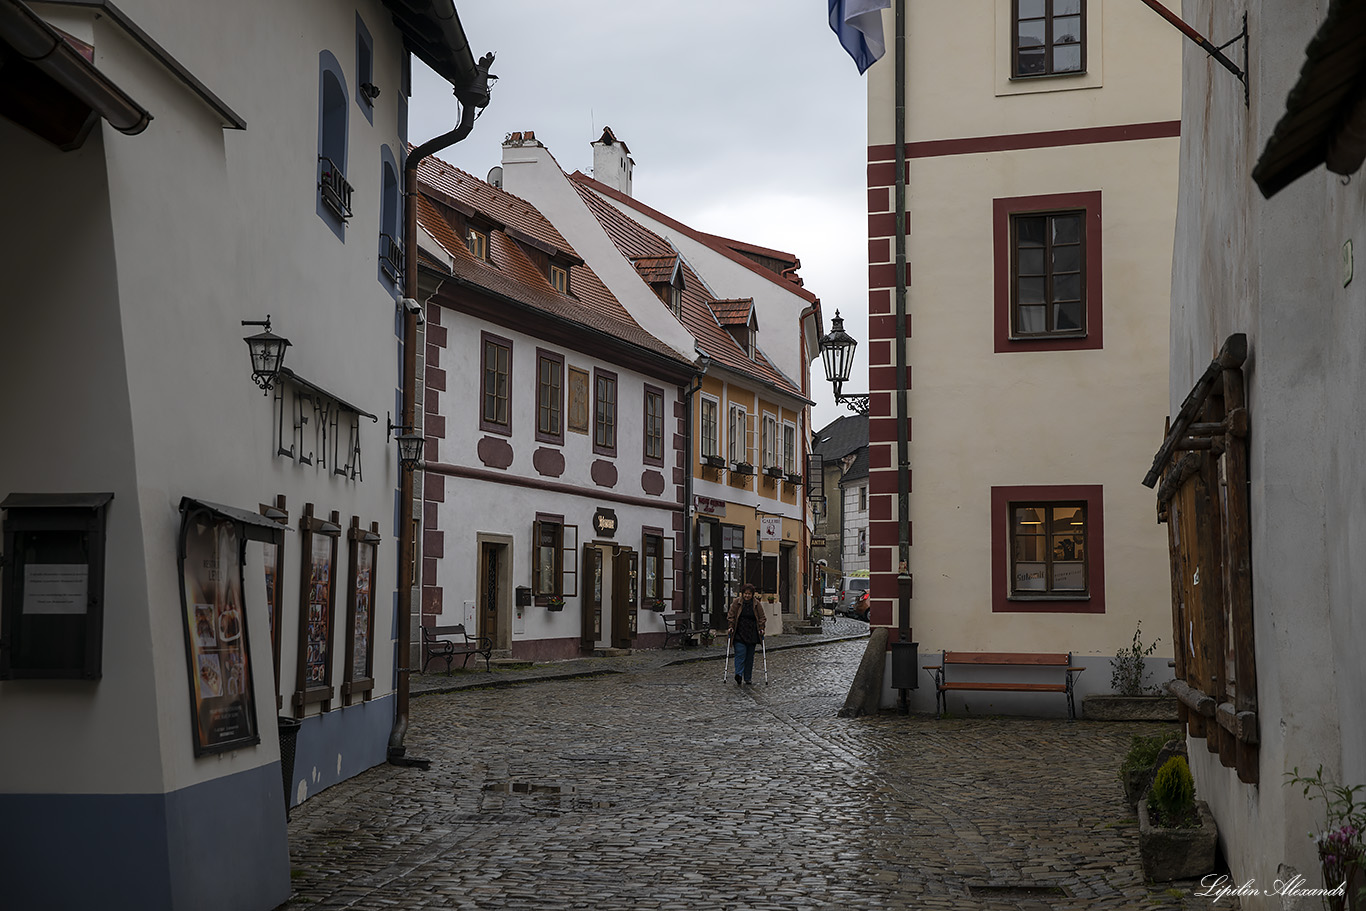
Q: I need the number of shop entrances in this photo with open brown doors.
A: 1